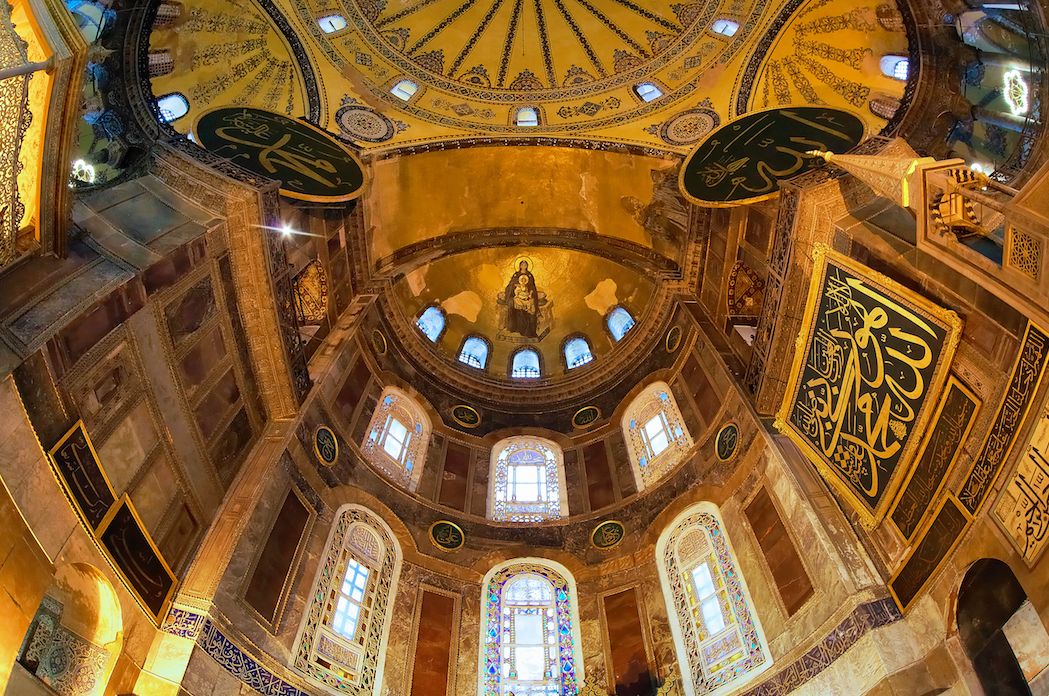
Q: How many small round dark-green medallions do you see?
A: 8